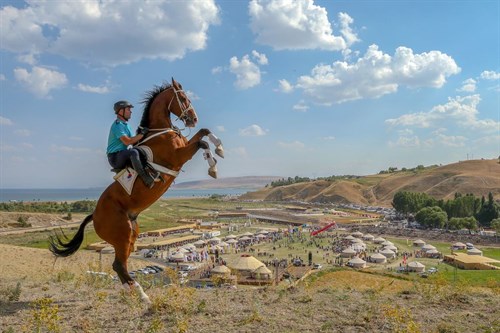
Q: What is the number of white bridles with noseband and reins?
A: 1